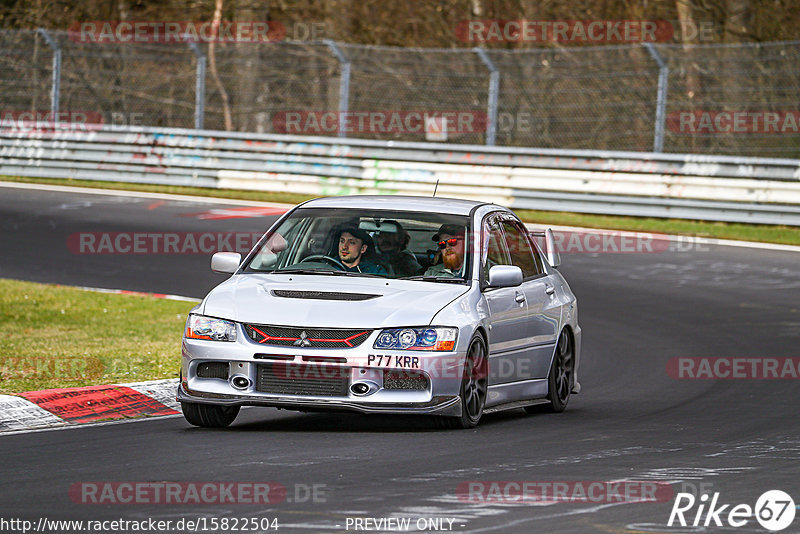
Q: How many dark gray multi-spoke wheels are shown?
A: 2